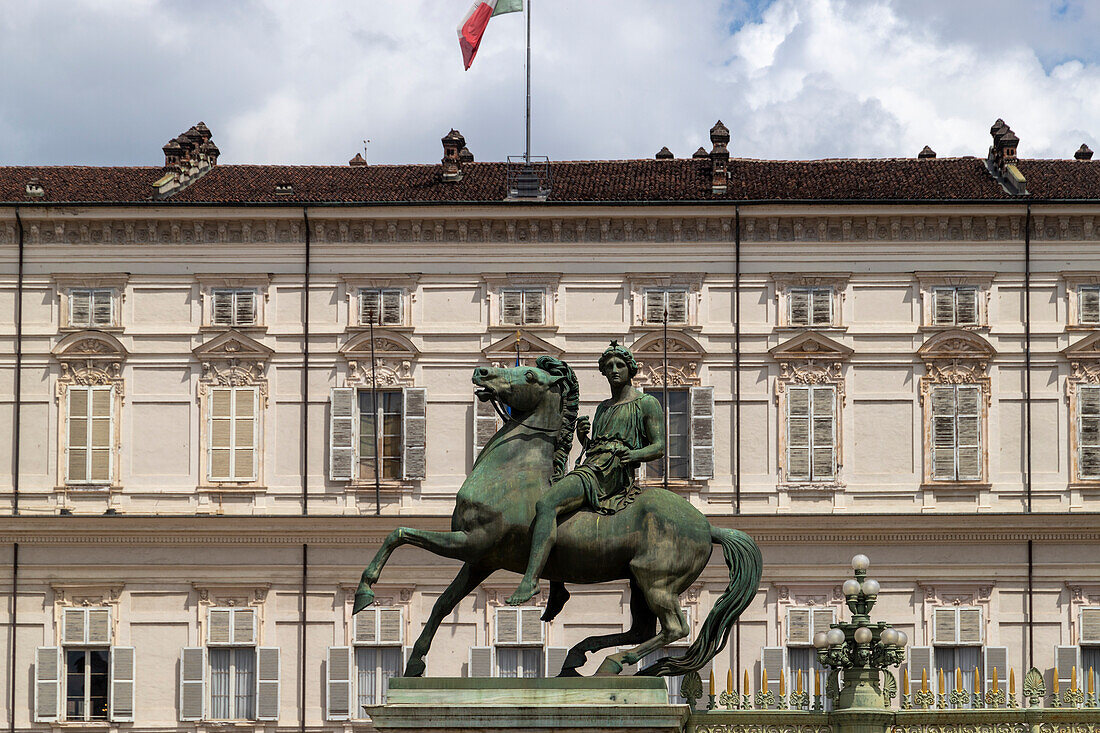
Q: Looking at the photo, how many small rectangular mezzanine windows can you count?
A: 8